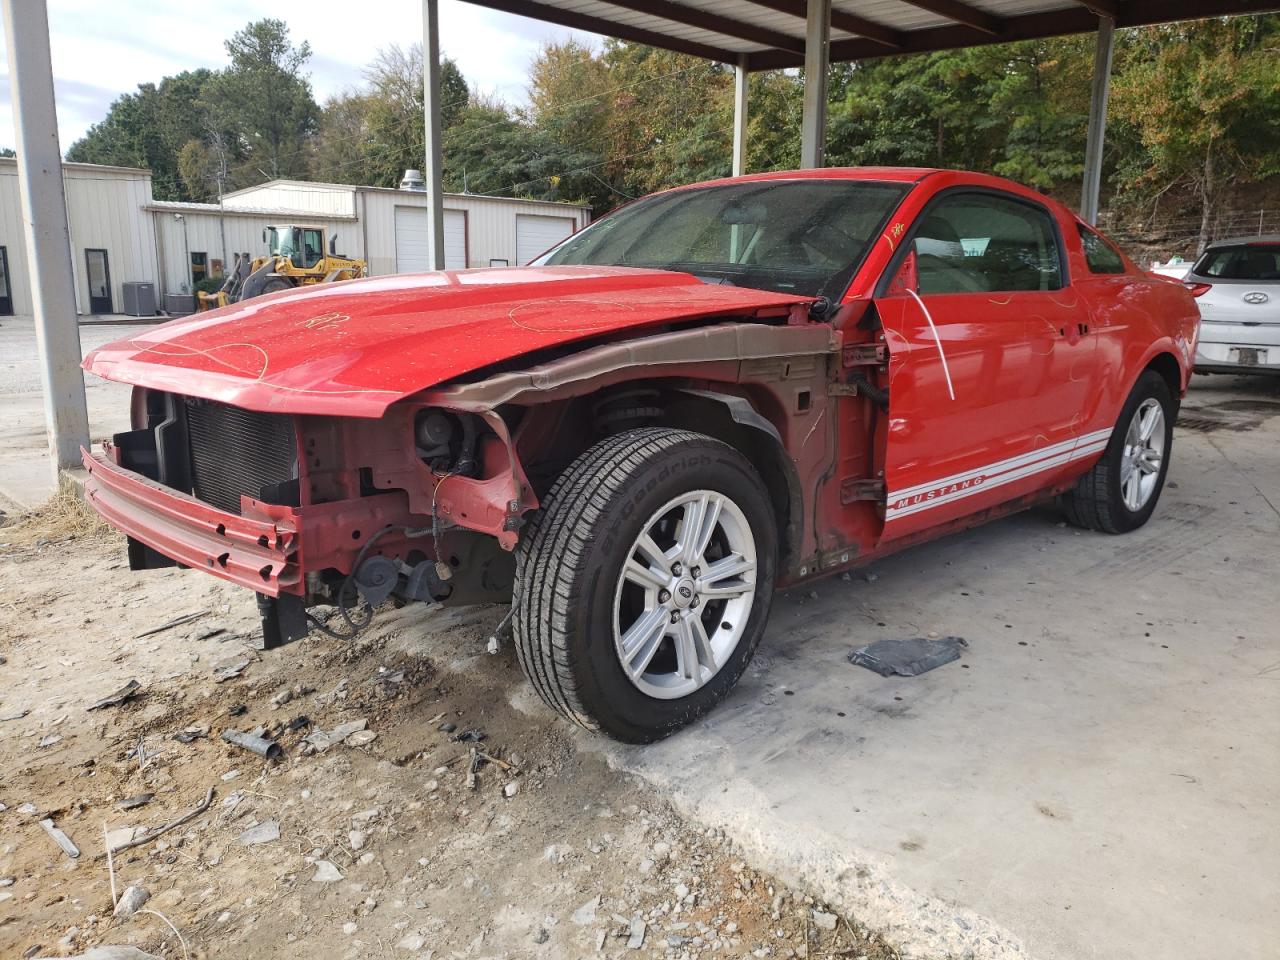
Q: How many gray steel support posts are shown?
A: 5